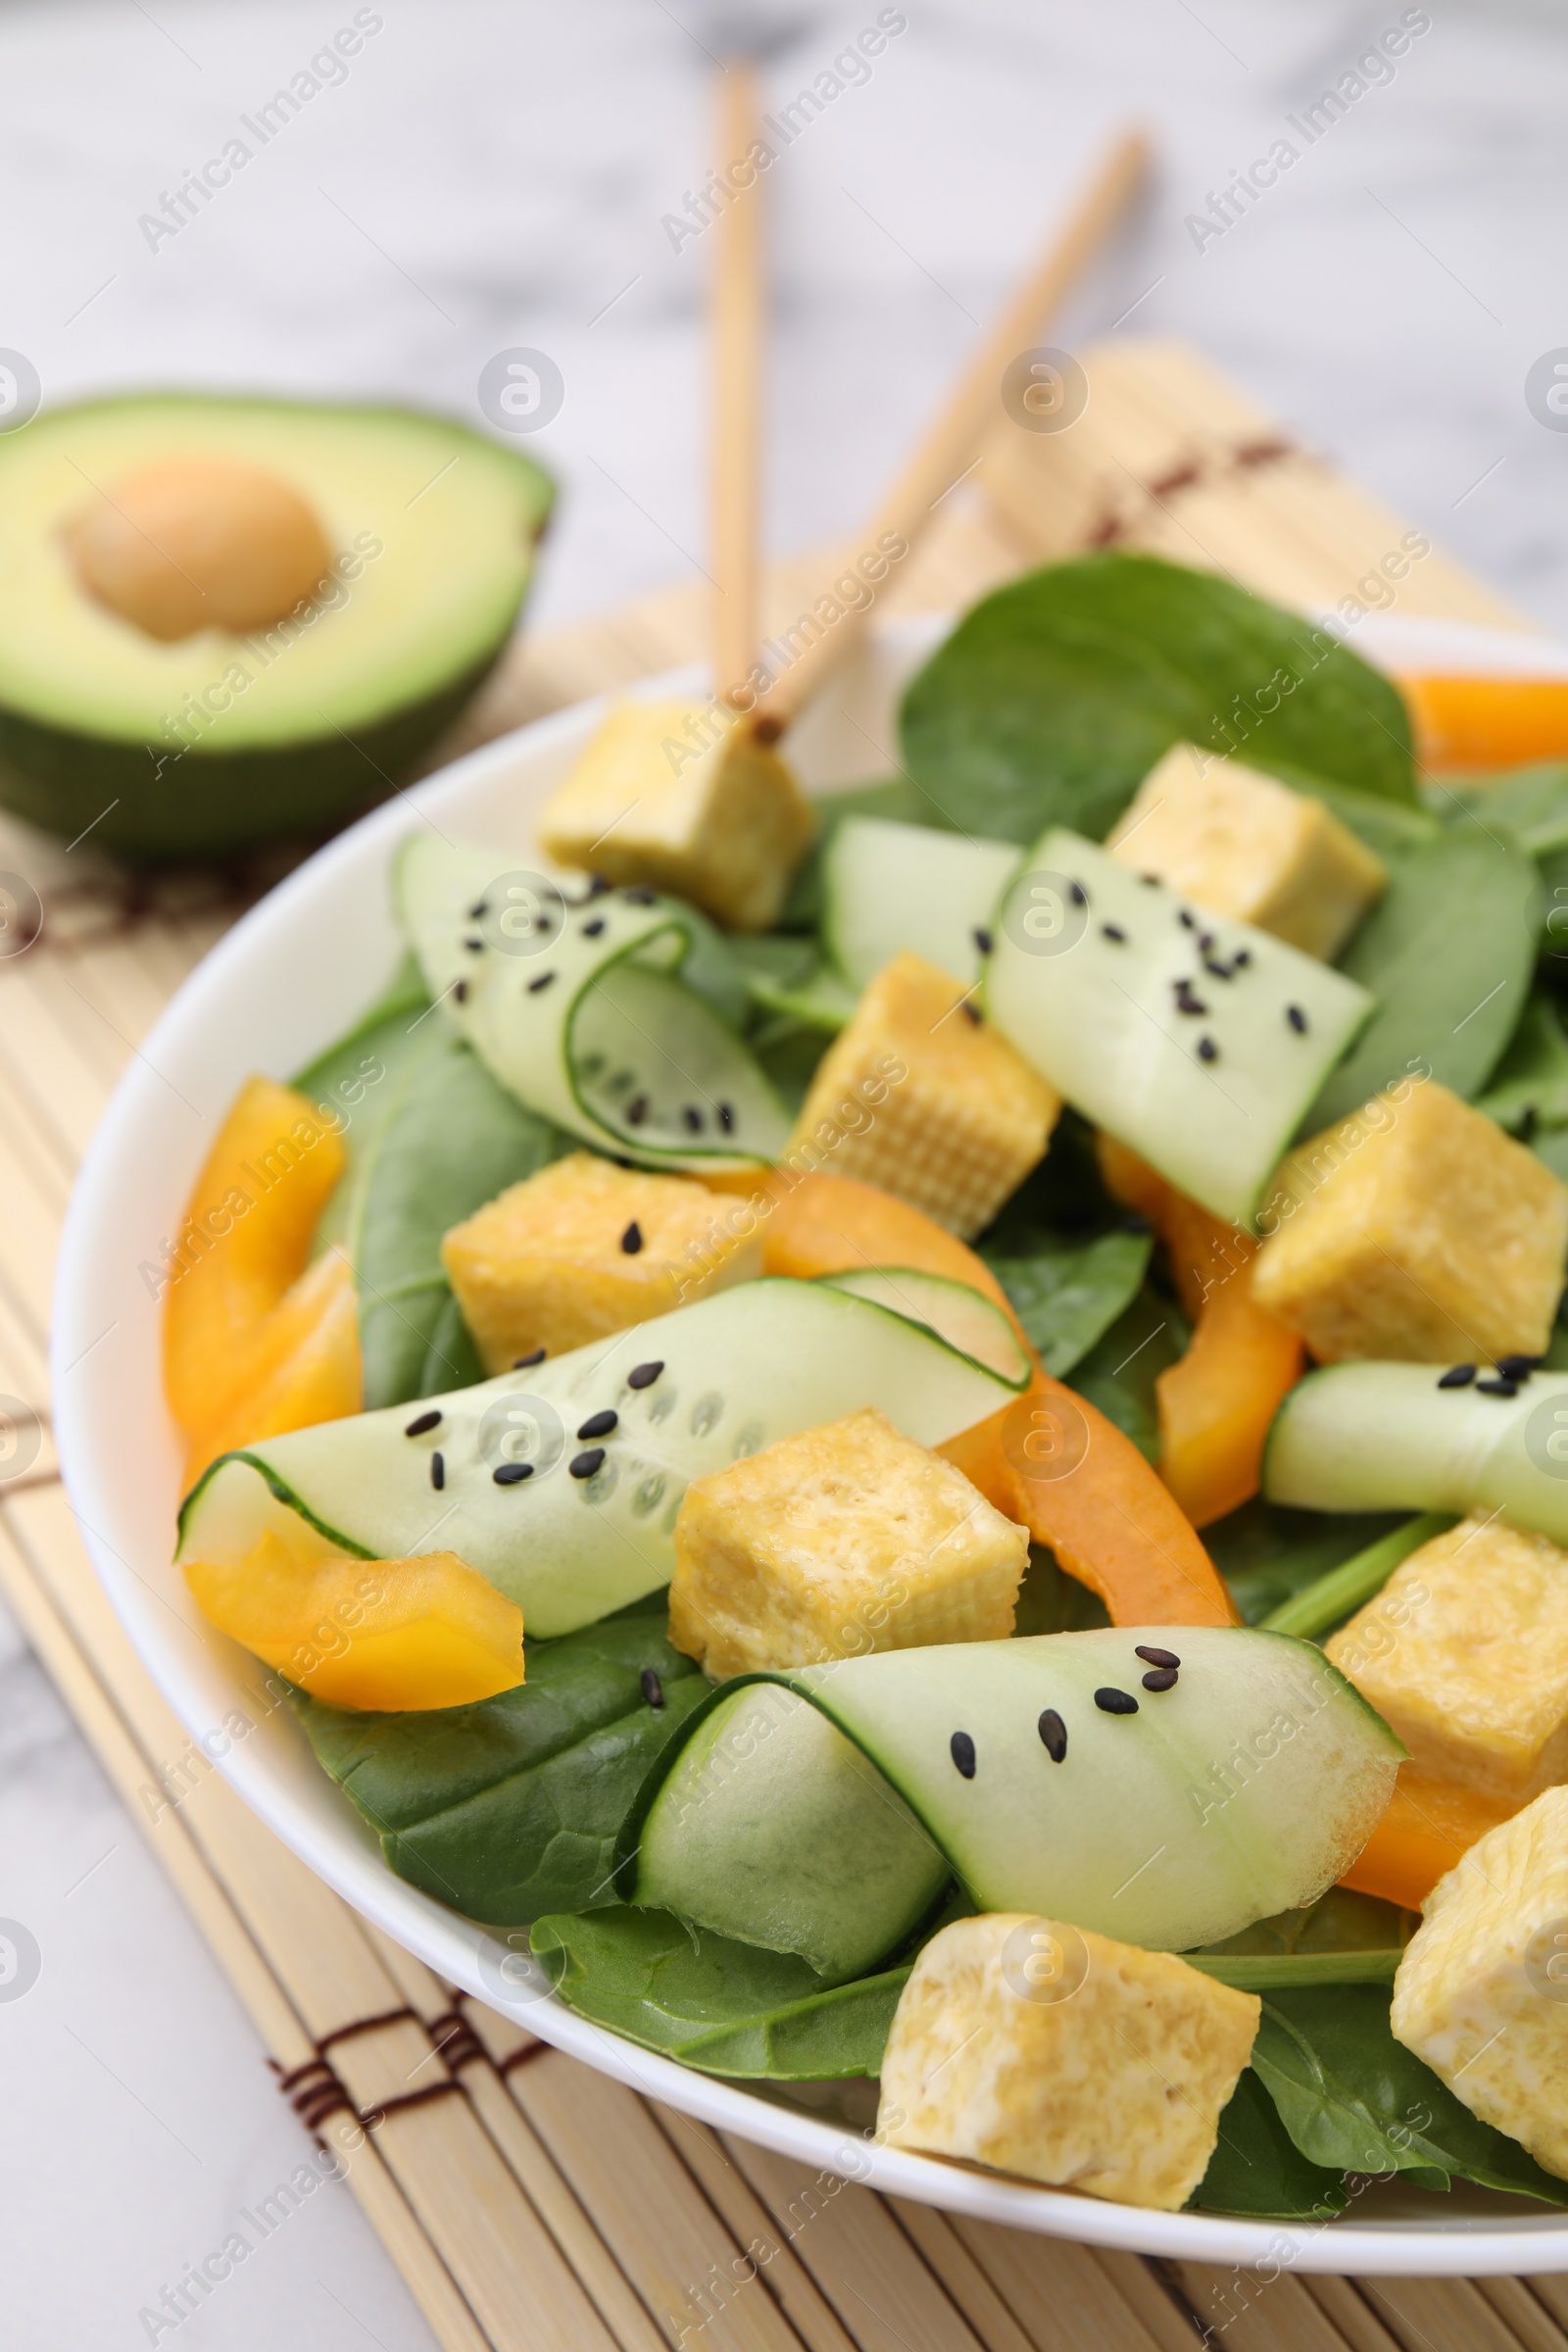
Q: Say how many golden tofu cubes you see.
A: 9